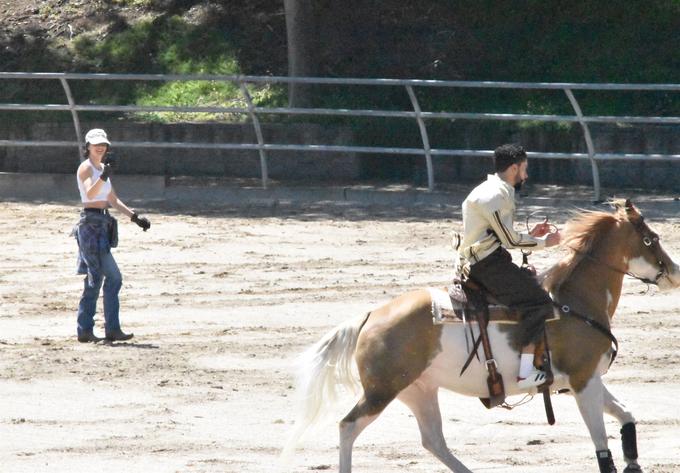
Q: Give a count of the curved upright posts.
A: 4